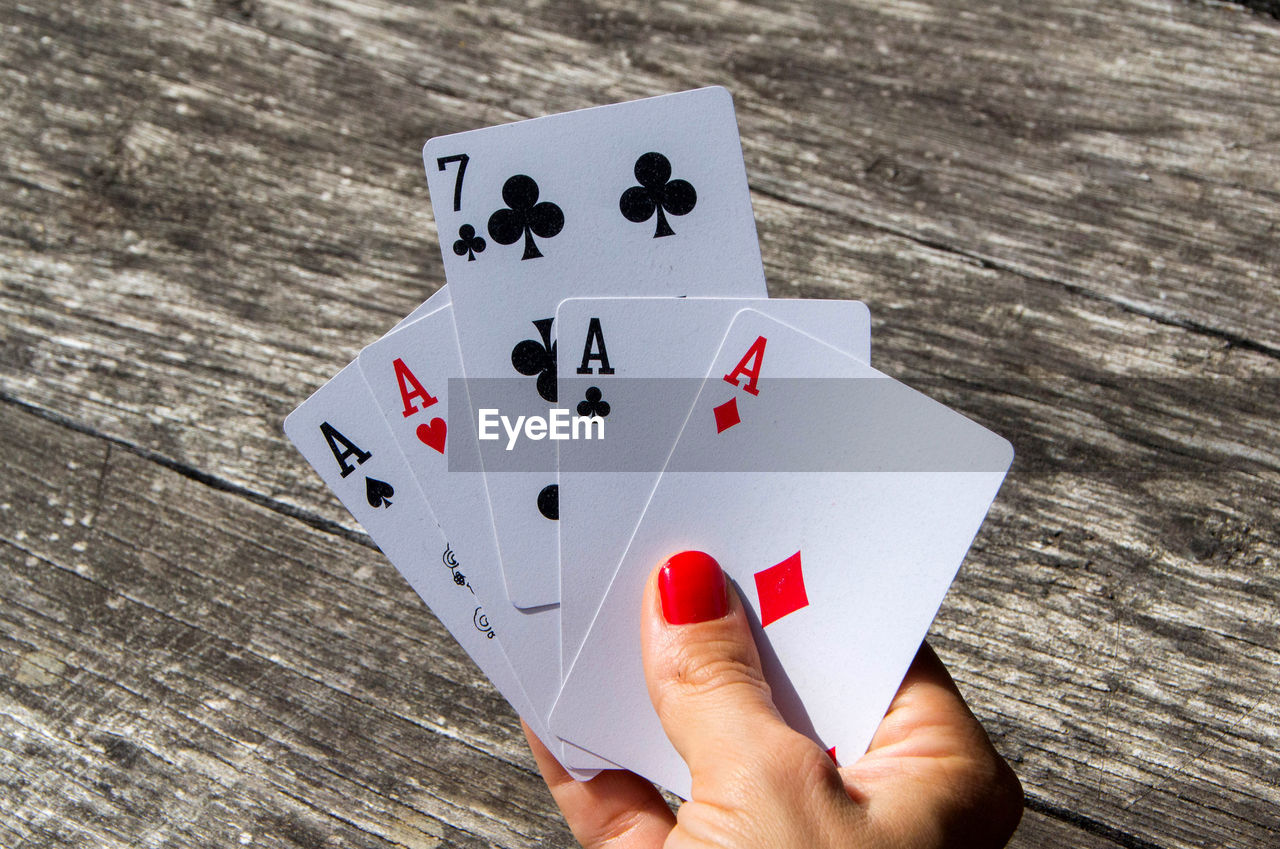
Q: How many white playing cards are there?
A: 5